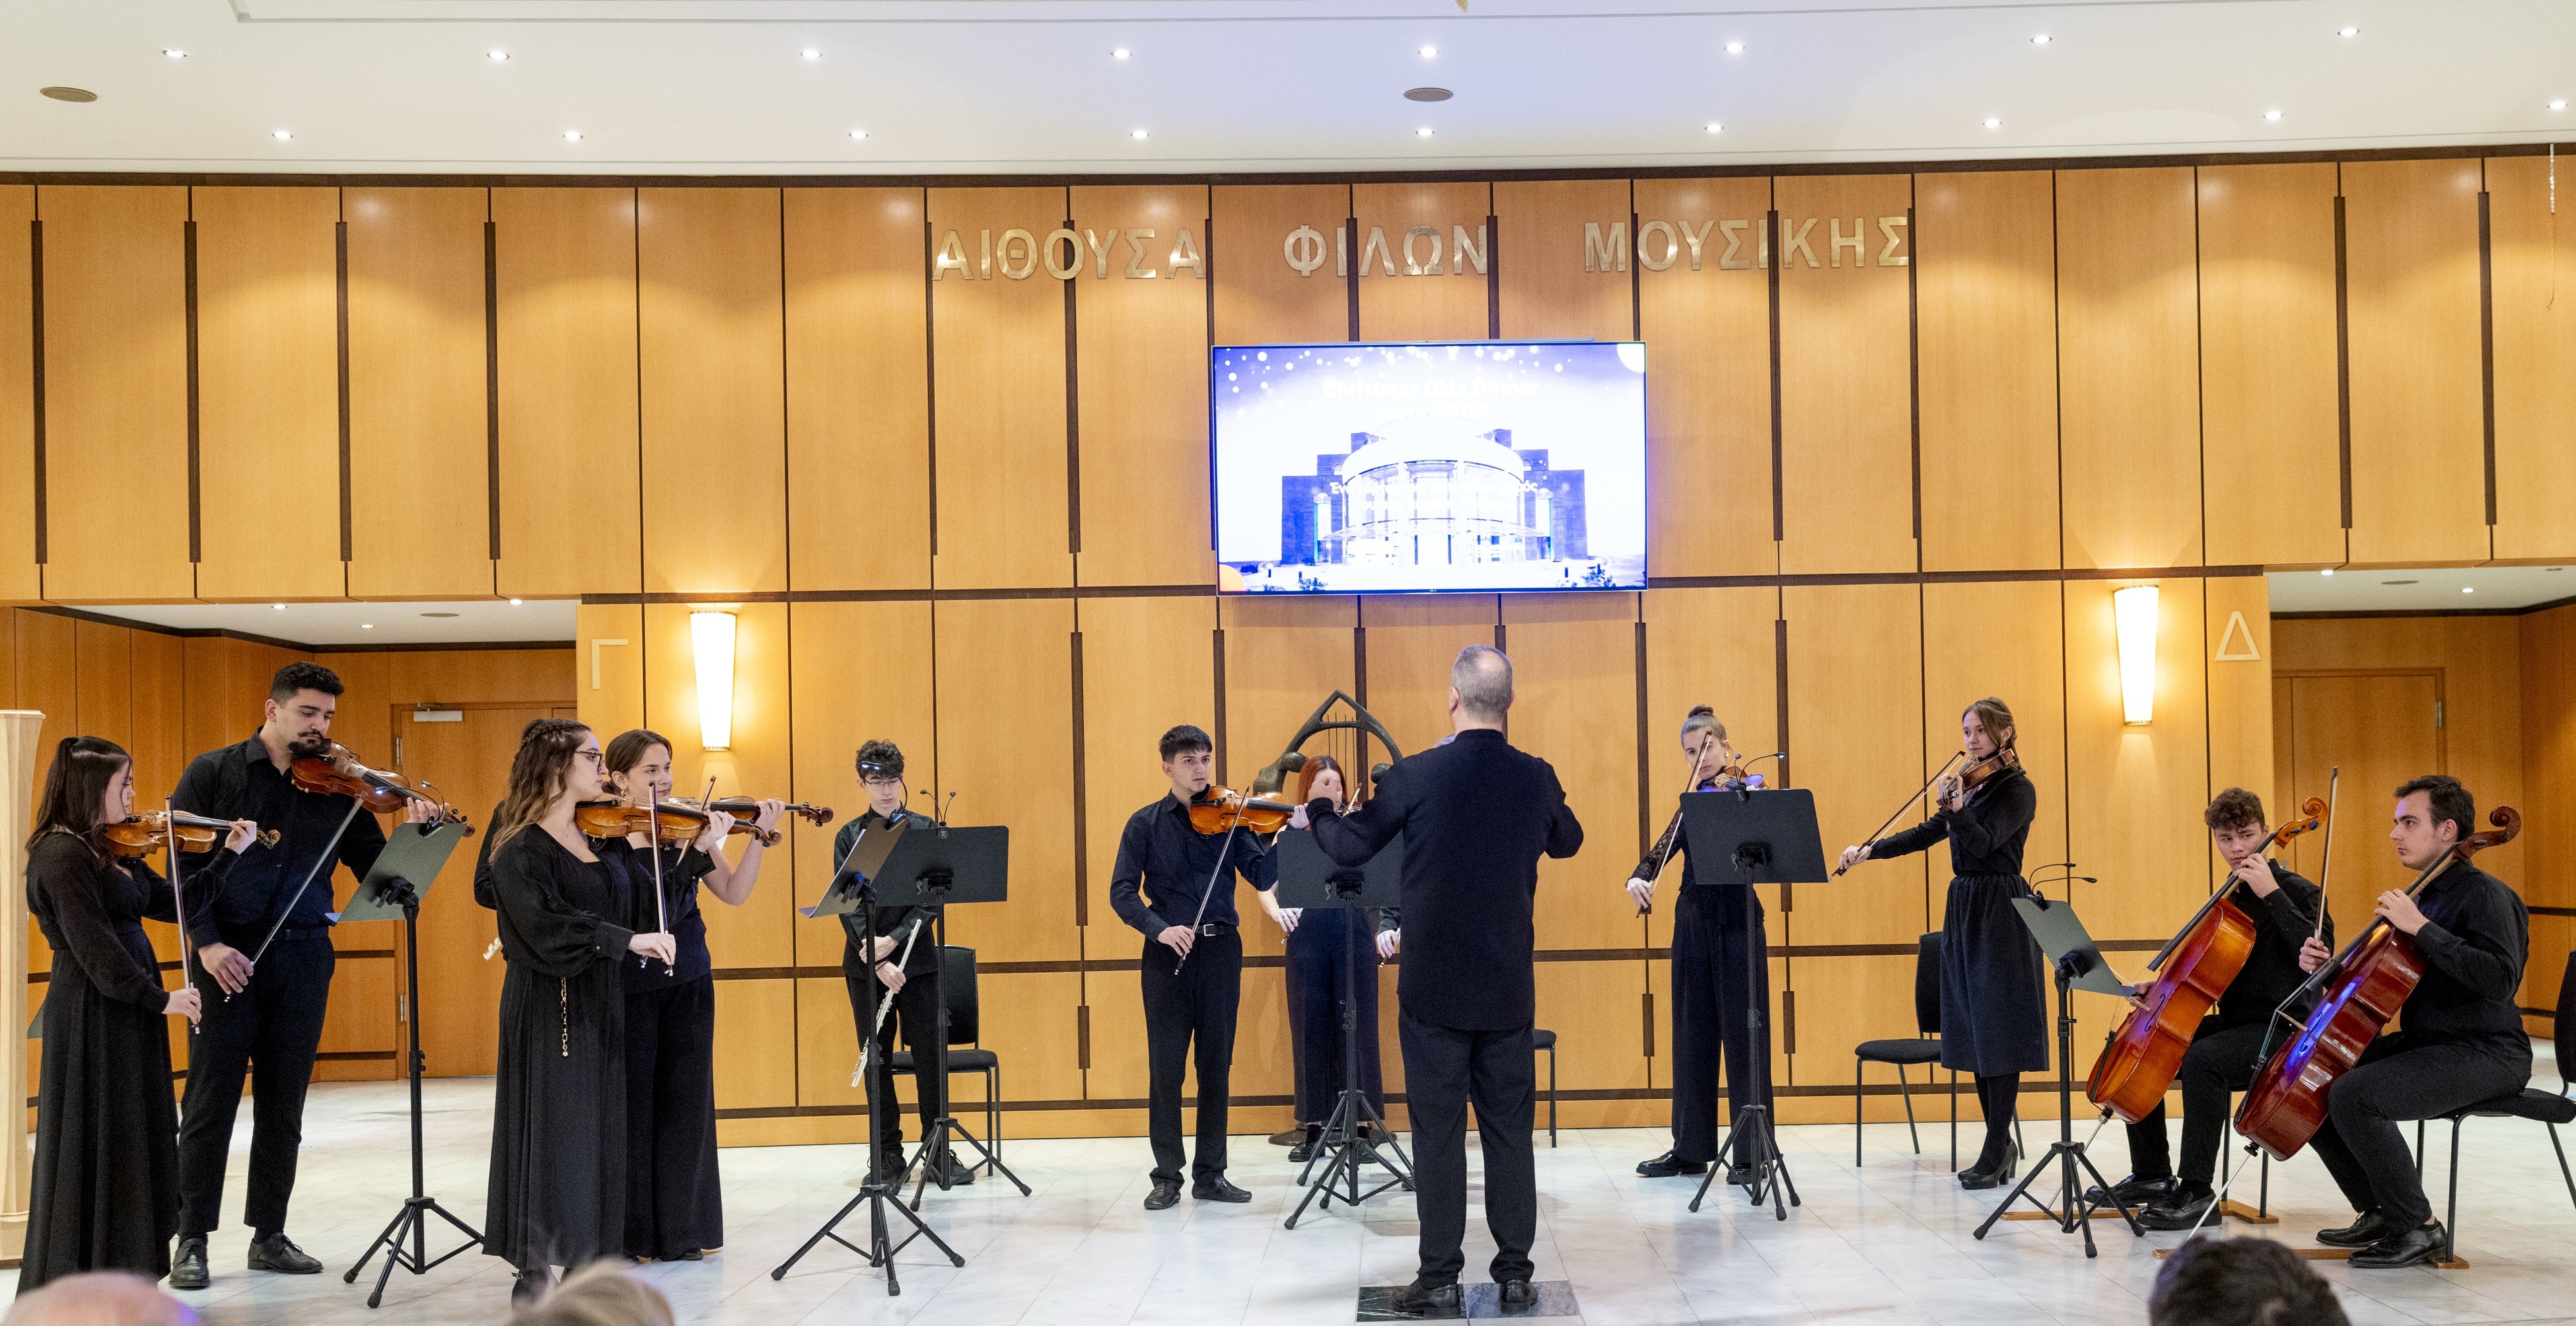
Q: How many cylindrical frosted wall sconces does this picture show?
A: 2